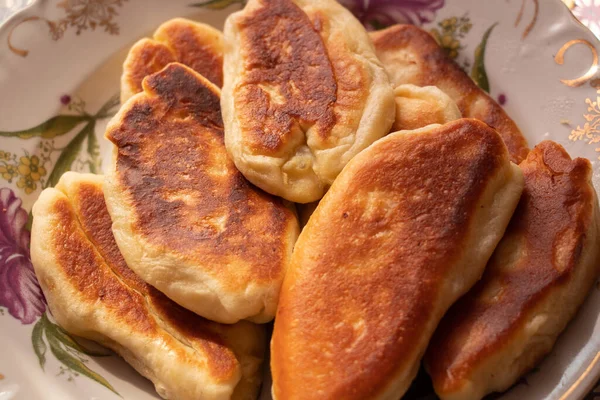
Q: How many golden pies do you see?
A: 8